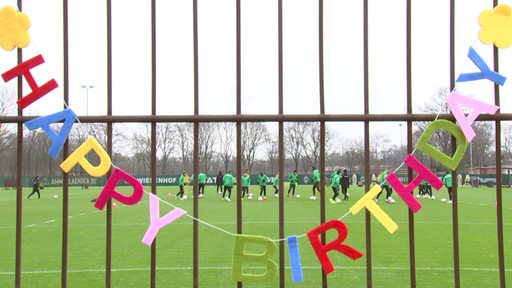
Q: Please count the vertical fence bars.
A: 12